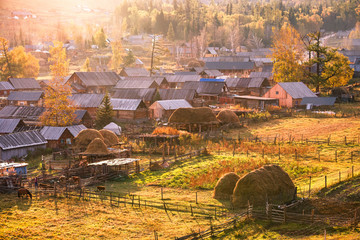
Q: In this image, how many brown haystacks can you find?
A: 7